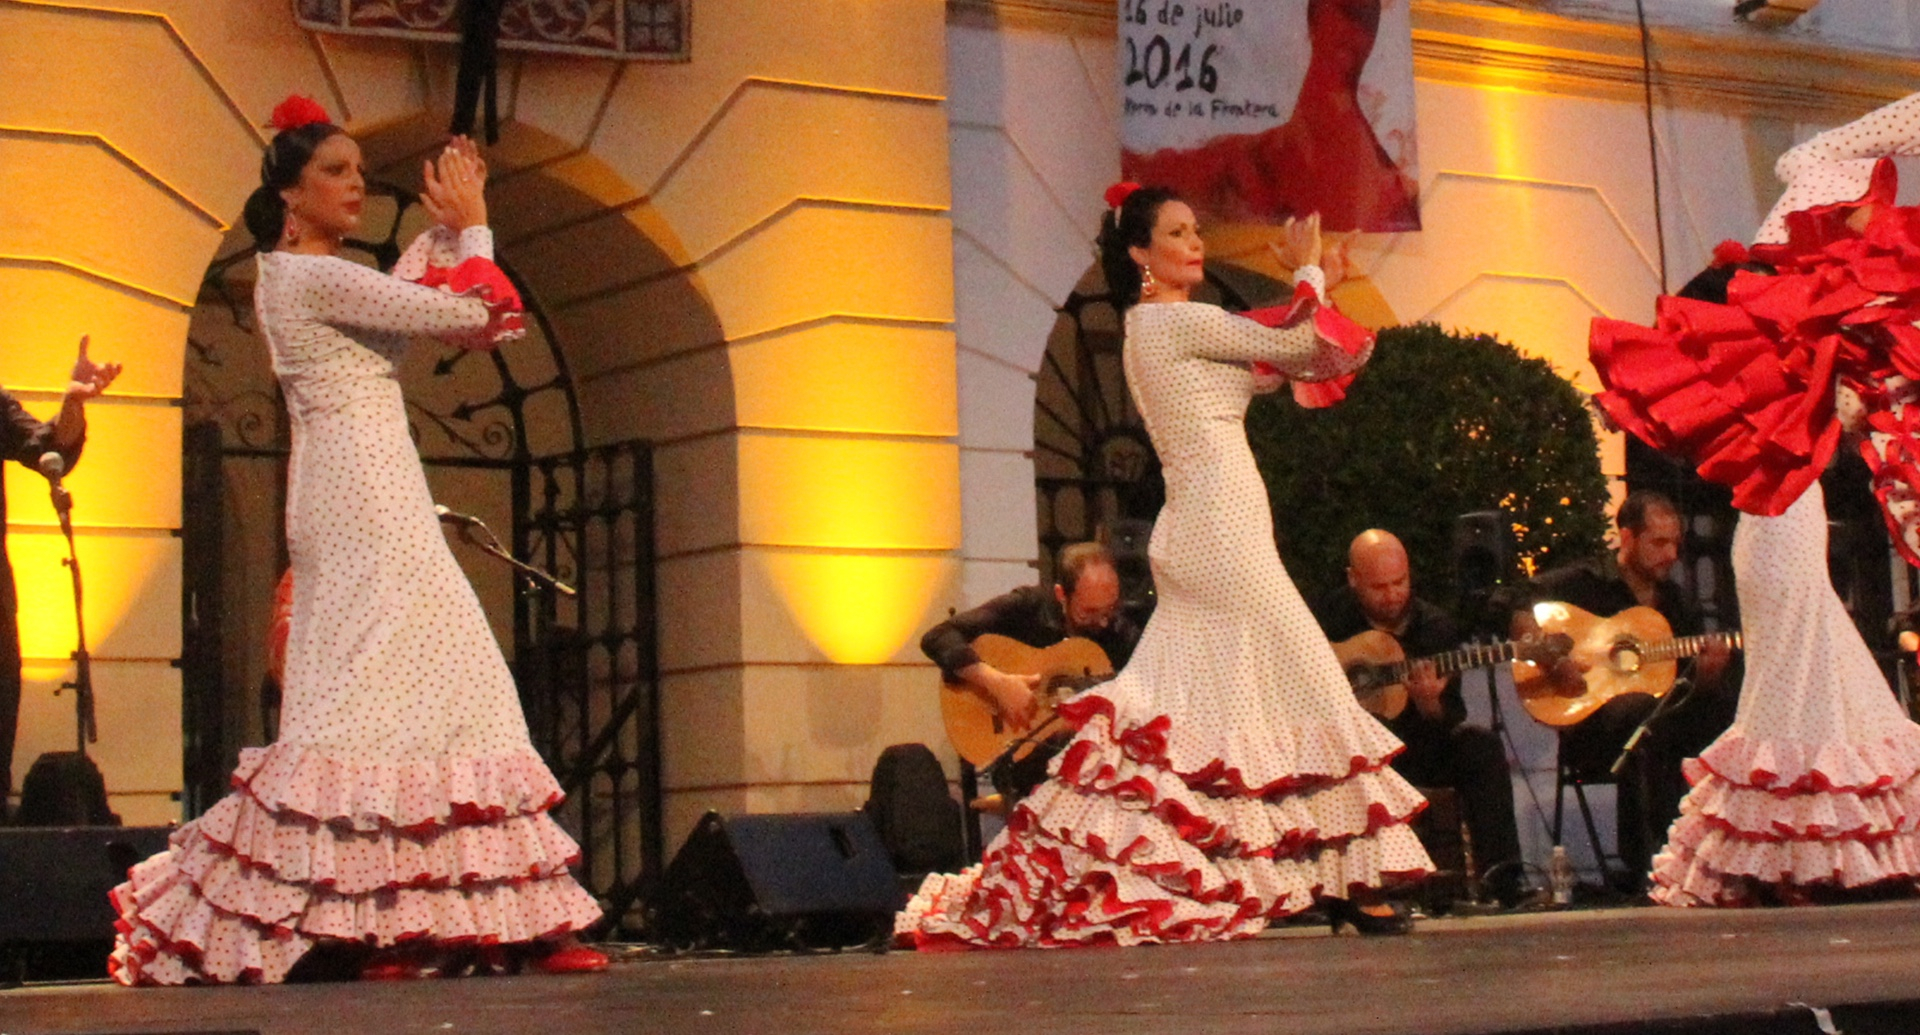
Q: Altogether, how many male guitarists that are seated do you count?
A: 3